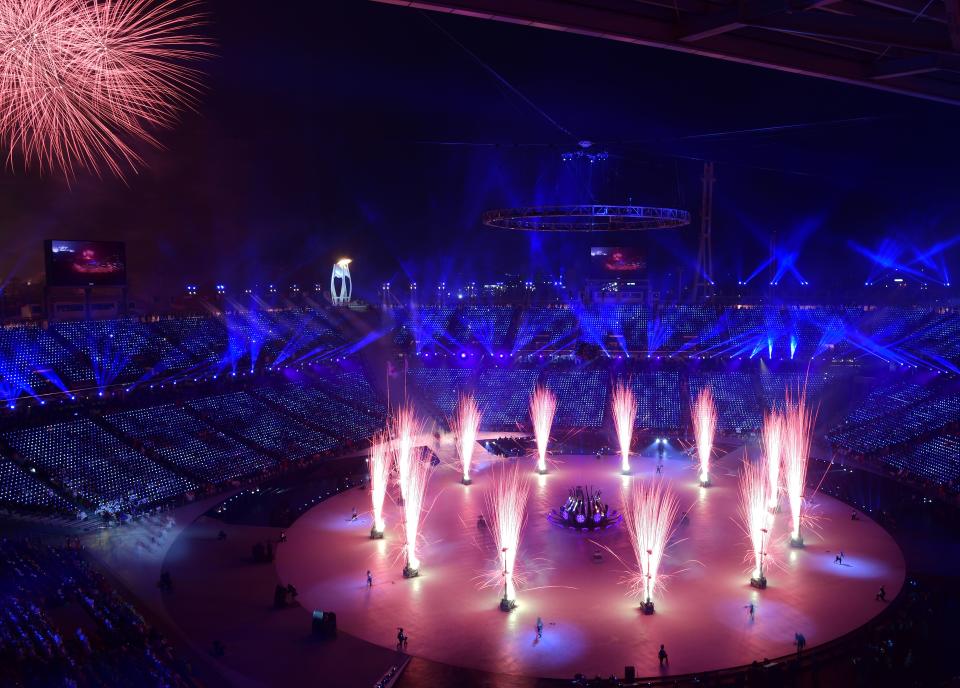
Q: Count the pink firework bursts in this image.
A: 13